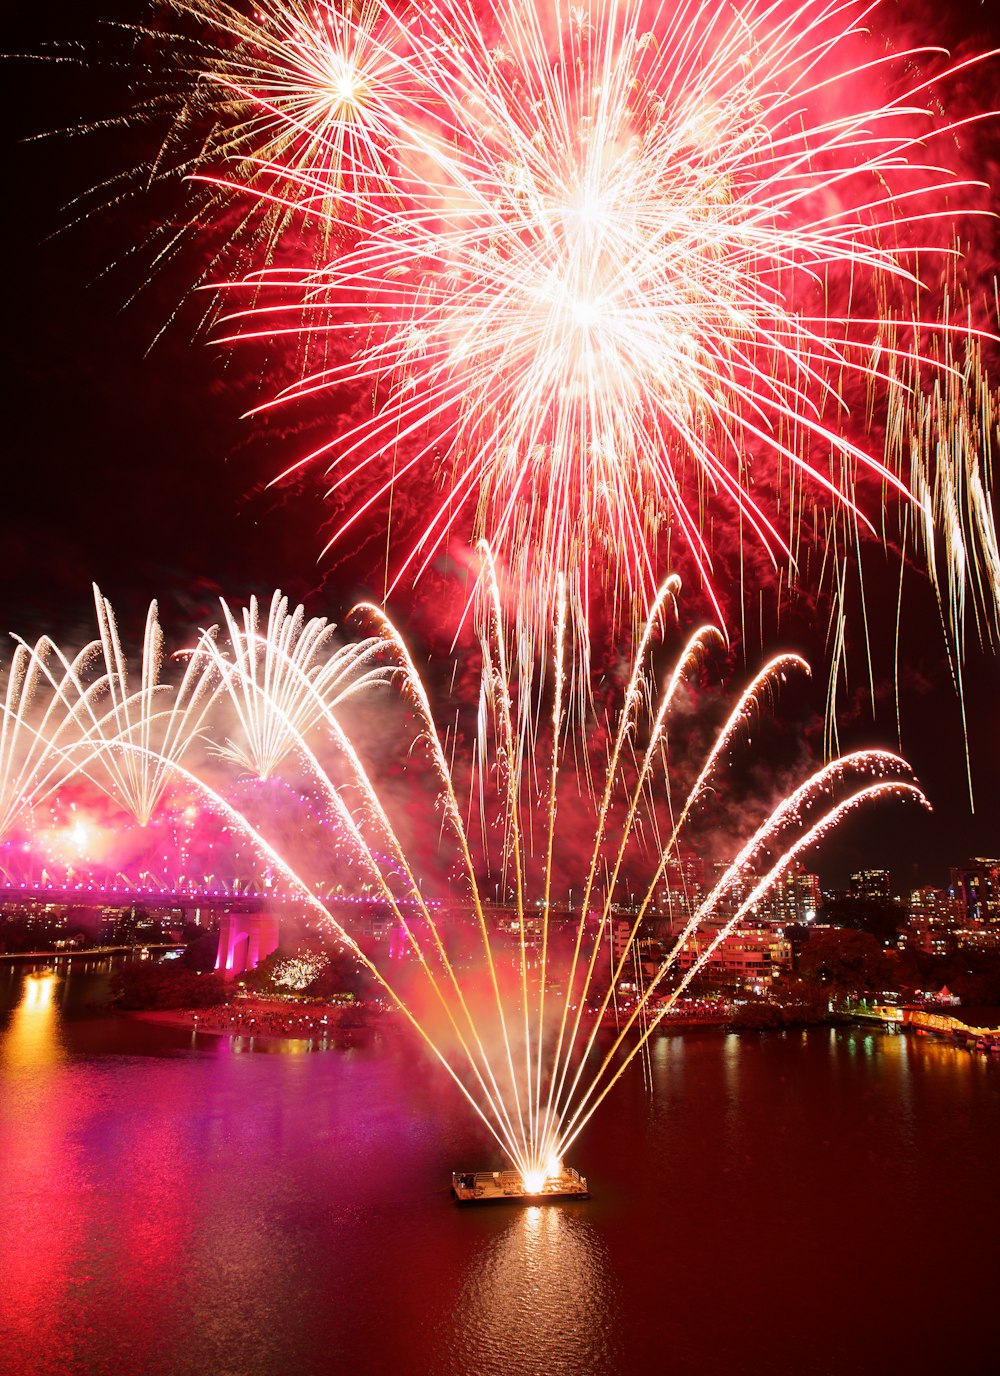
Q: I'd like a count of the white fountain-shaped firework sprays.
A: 4